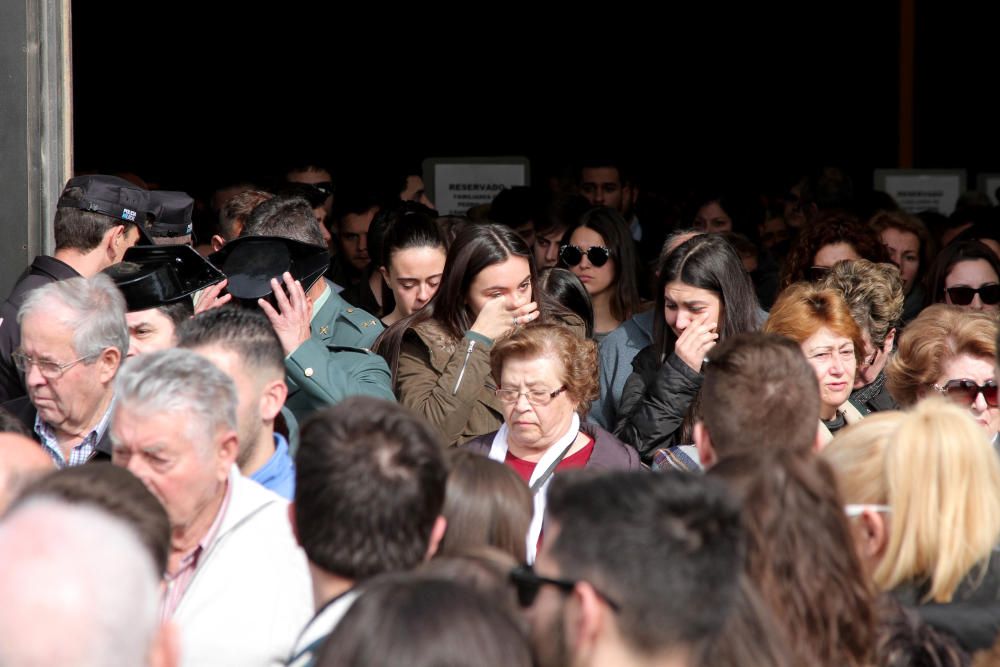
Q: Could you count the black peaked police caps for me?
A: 2